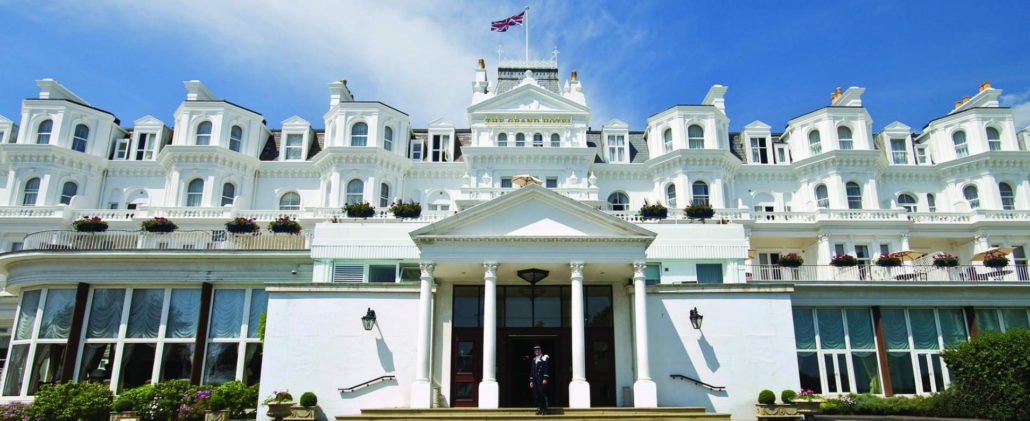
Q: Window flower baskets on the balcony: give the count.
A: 13